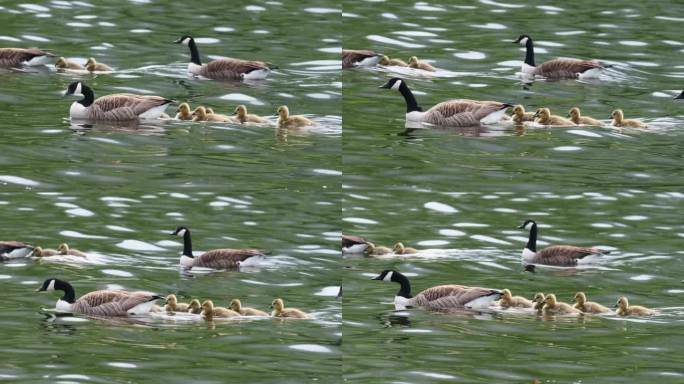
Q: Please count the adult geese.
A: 12